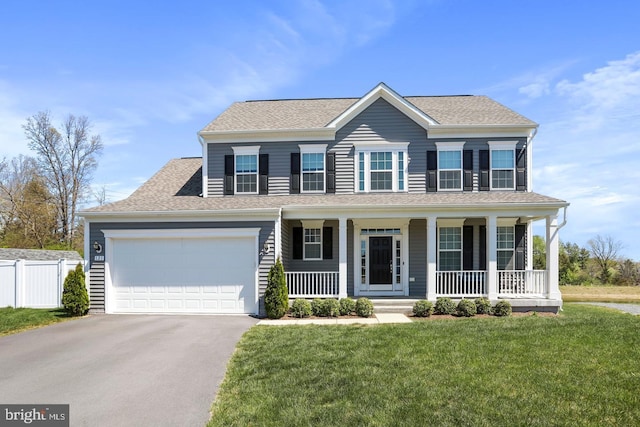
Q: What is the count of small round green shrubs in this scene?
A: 10